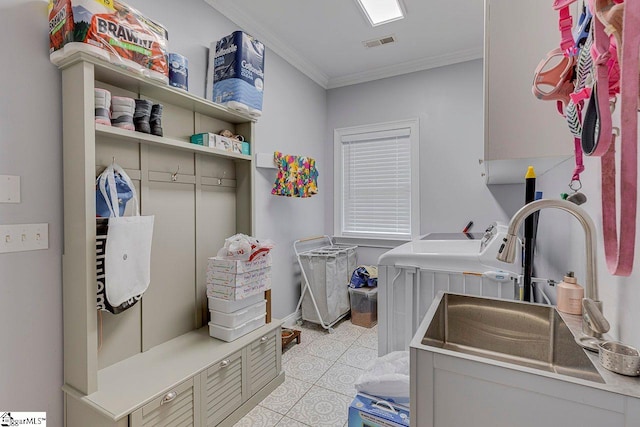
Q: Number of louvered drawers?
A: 3